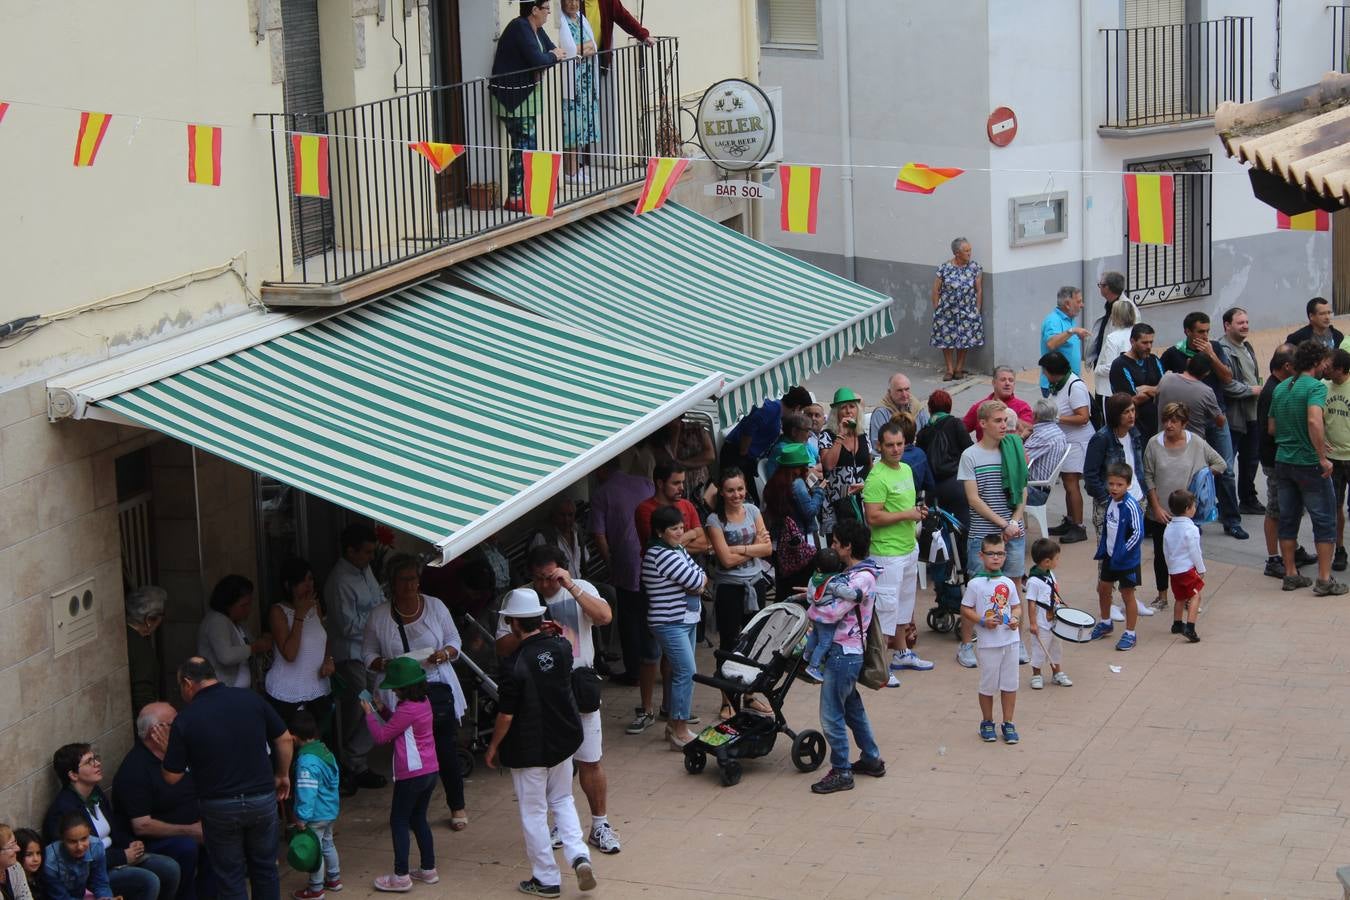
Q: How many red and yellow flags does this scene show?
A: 11